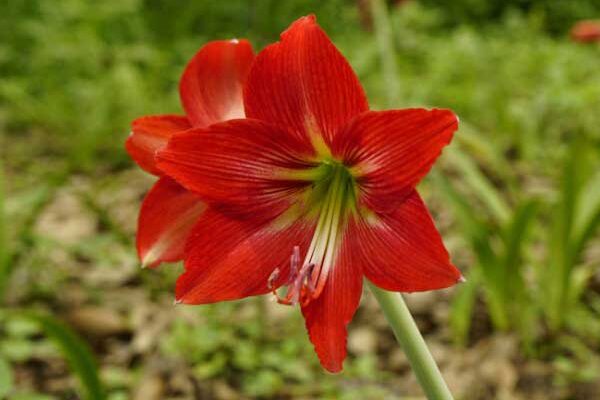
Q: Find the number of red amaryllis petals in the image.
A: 9